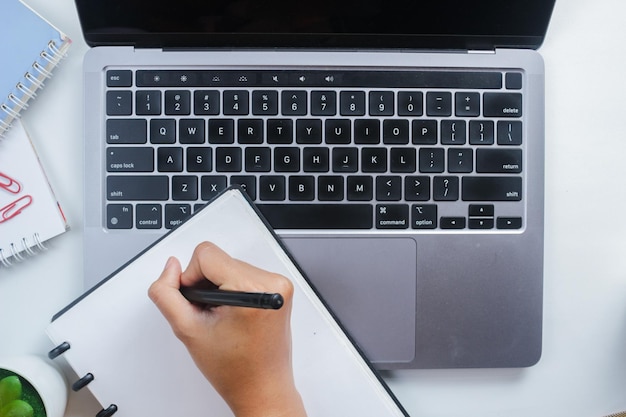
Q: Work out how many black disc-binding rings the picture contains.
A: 3